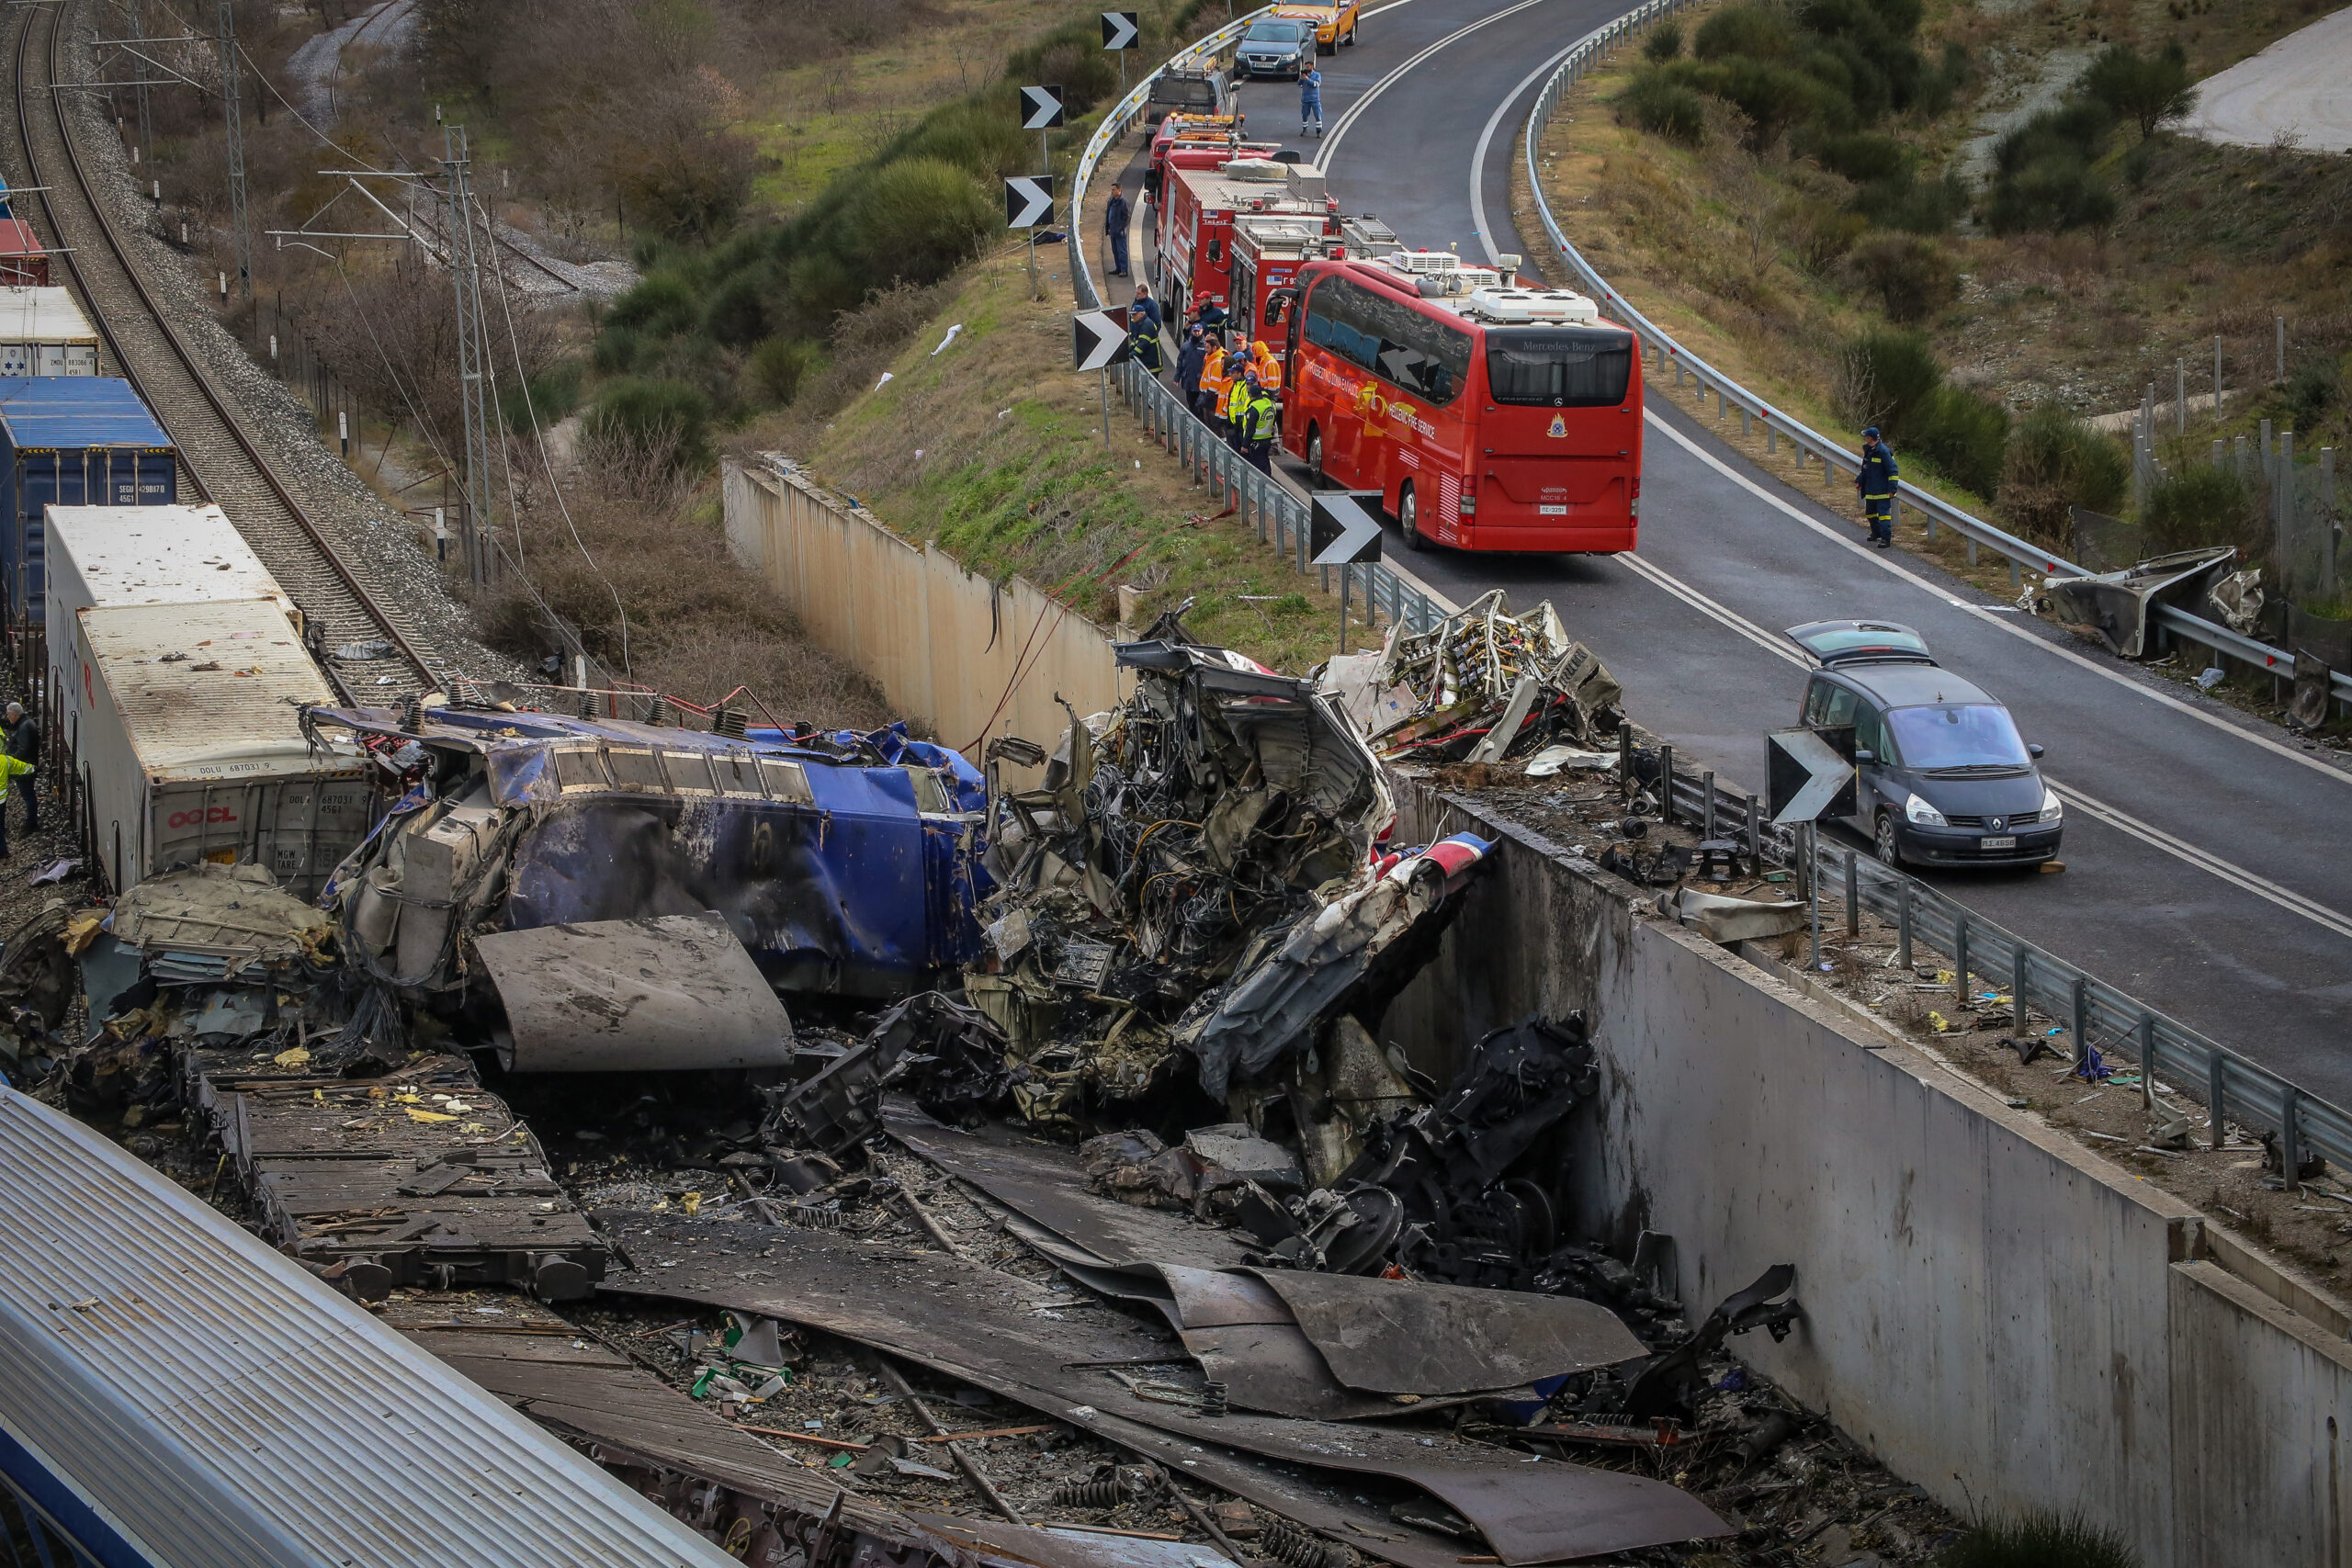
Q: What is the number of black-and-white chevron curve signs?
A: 6